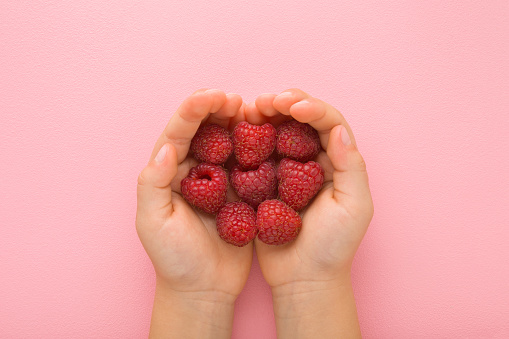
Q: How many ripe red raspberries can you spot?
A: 8